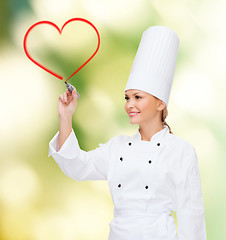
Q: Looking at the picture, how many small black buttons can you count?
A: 6